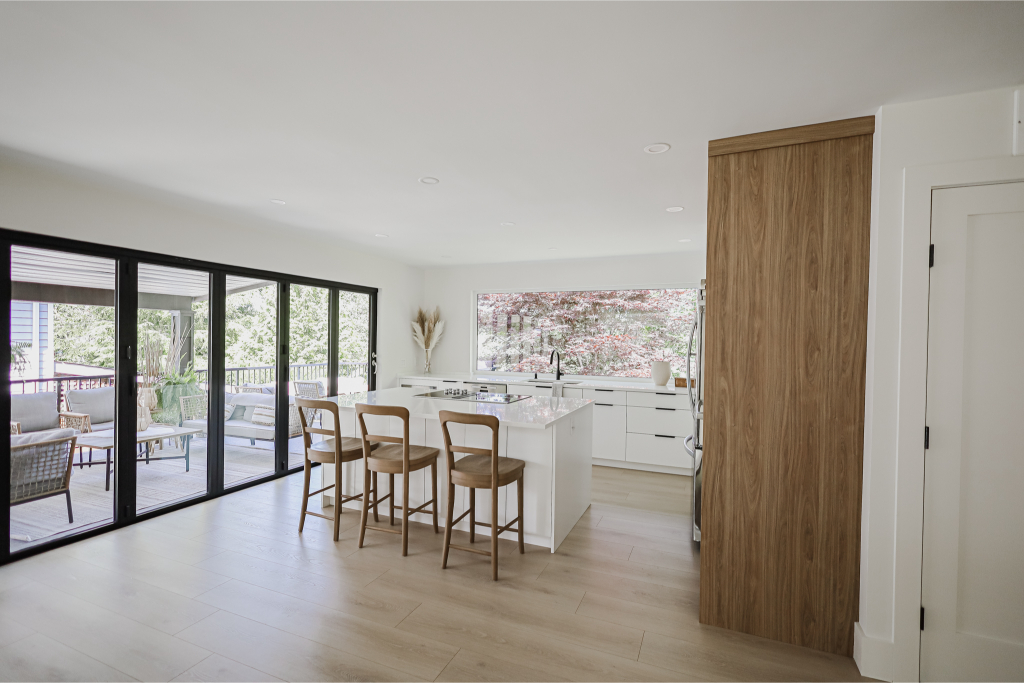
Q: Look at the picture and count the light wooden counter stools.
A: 3